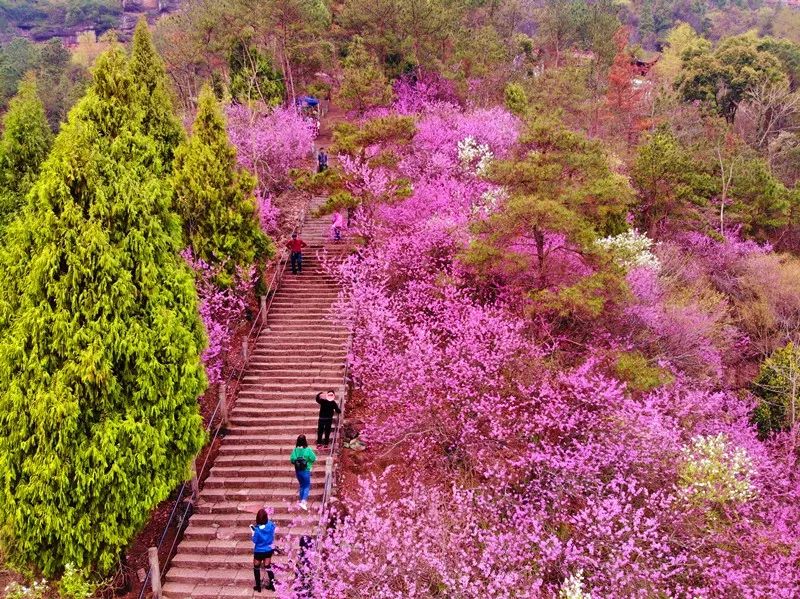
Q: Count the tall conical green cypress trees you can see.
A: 4